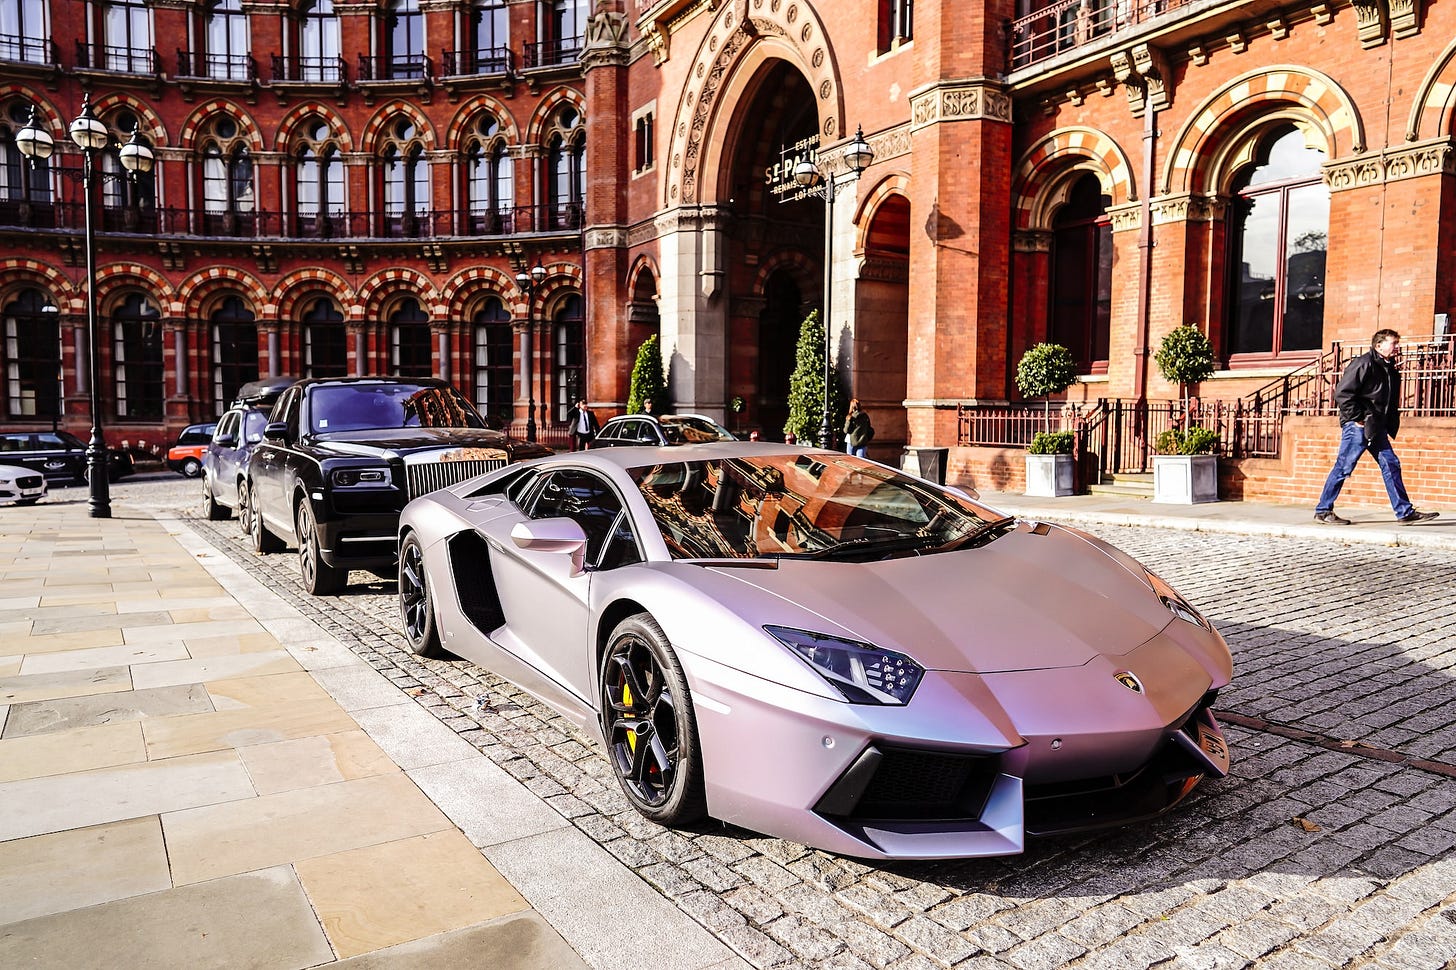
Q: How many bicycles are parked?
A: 0